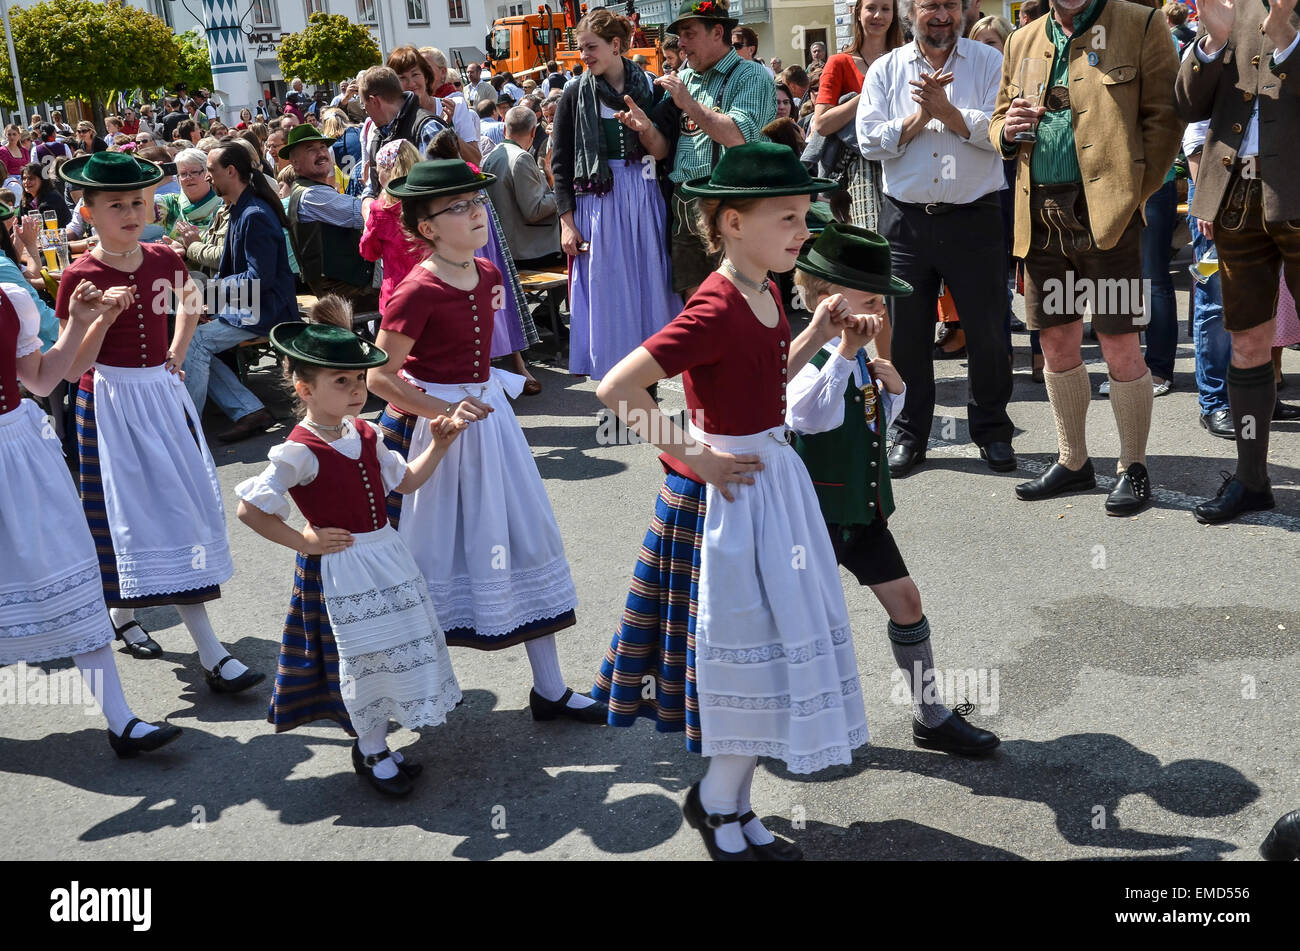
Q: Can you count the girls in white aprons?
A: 5